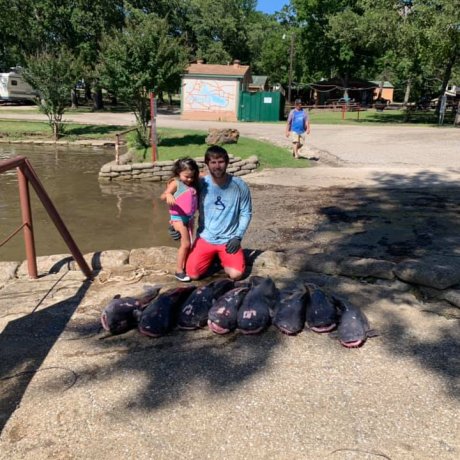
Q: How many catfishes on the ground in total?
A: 8